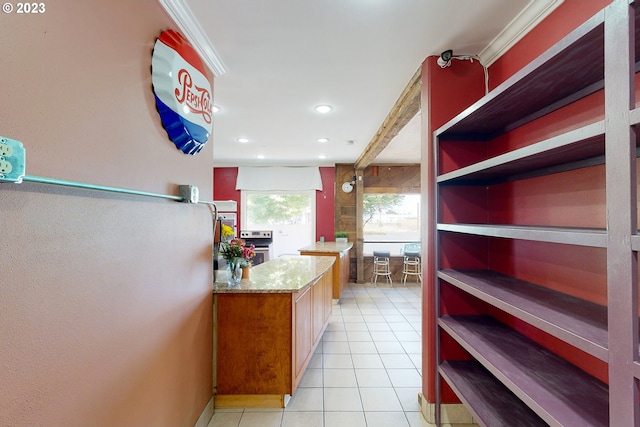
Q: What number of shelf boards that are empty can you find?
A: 6